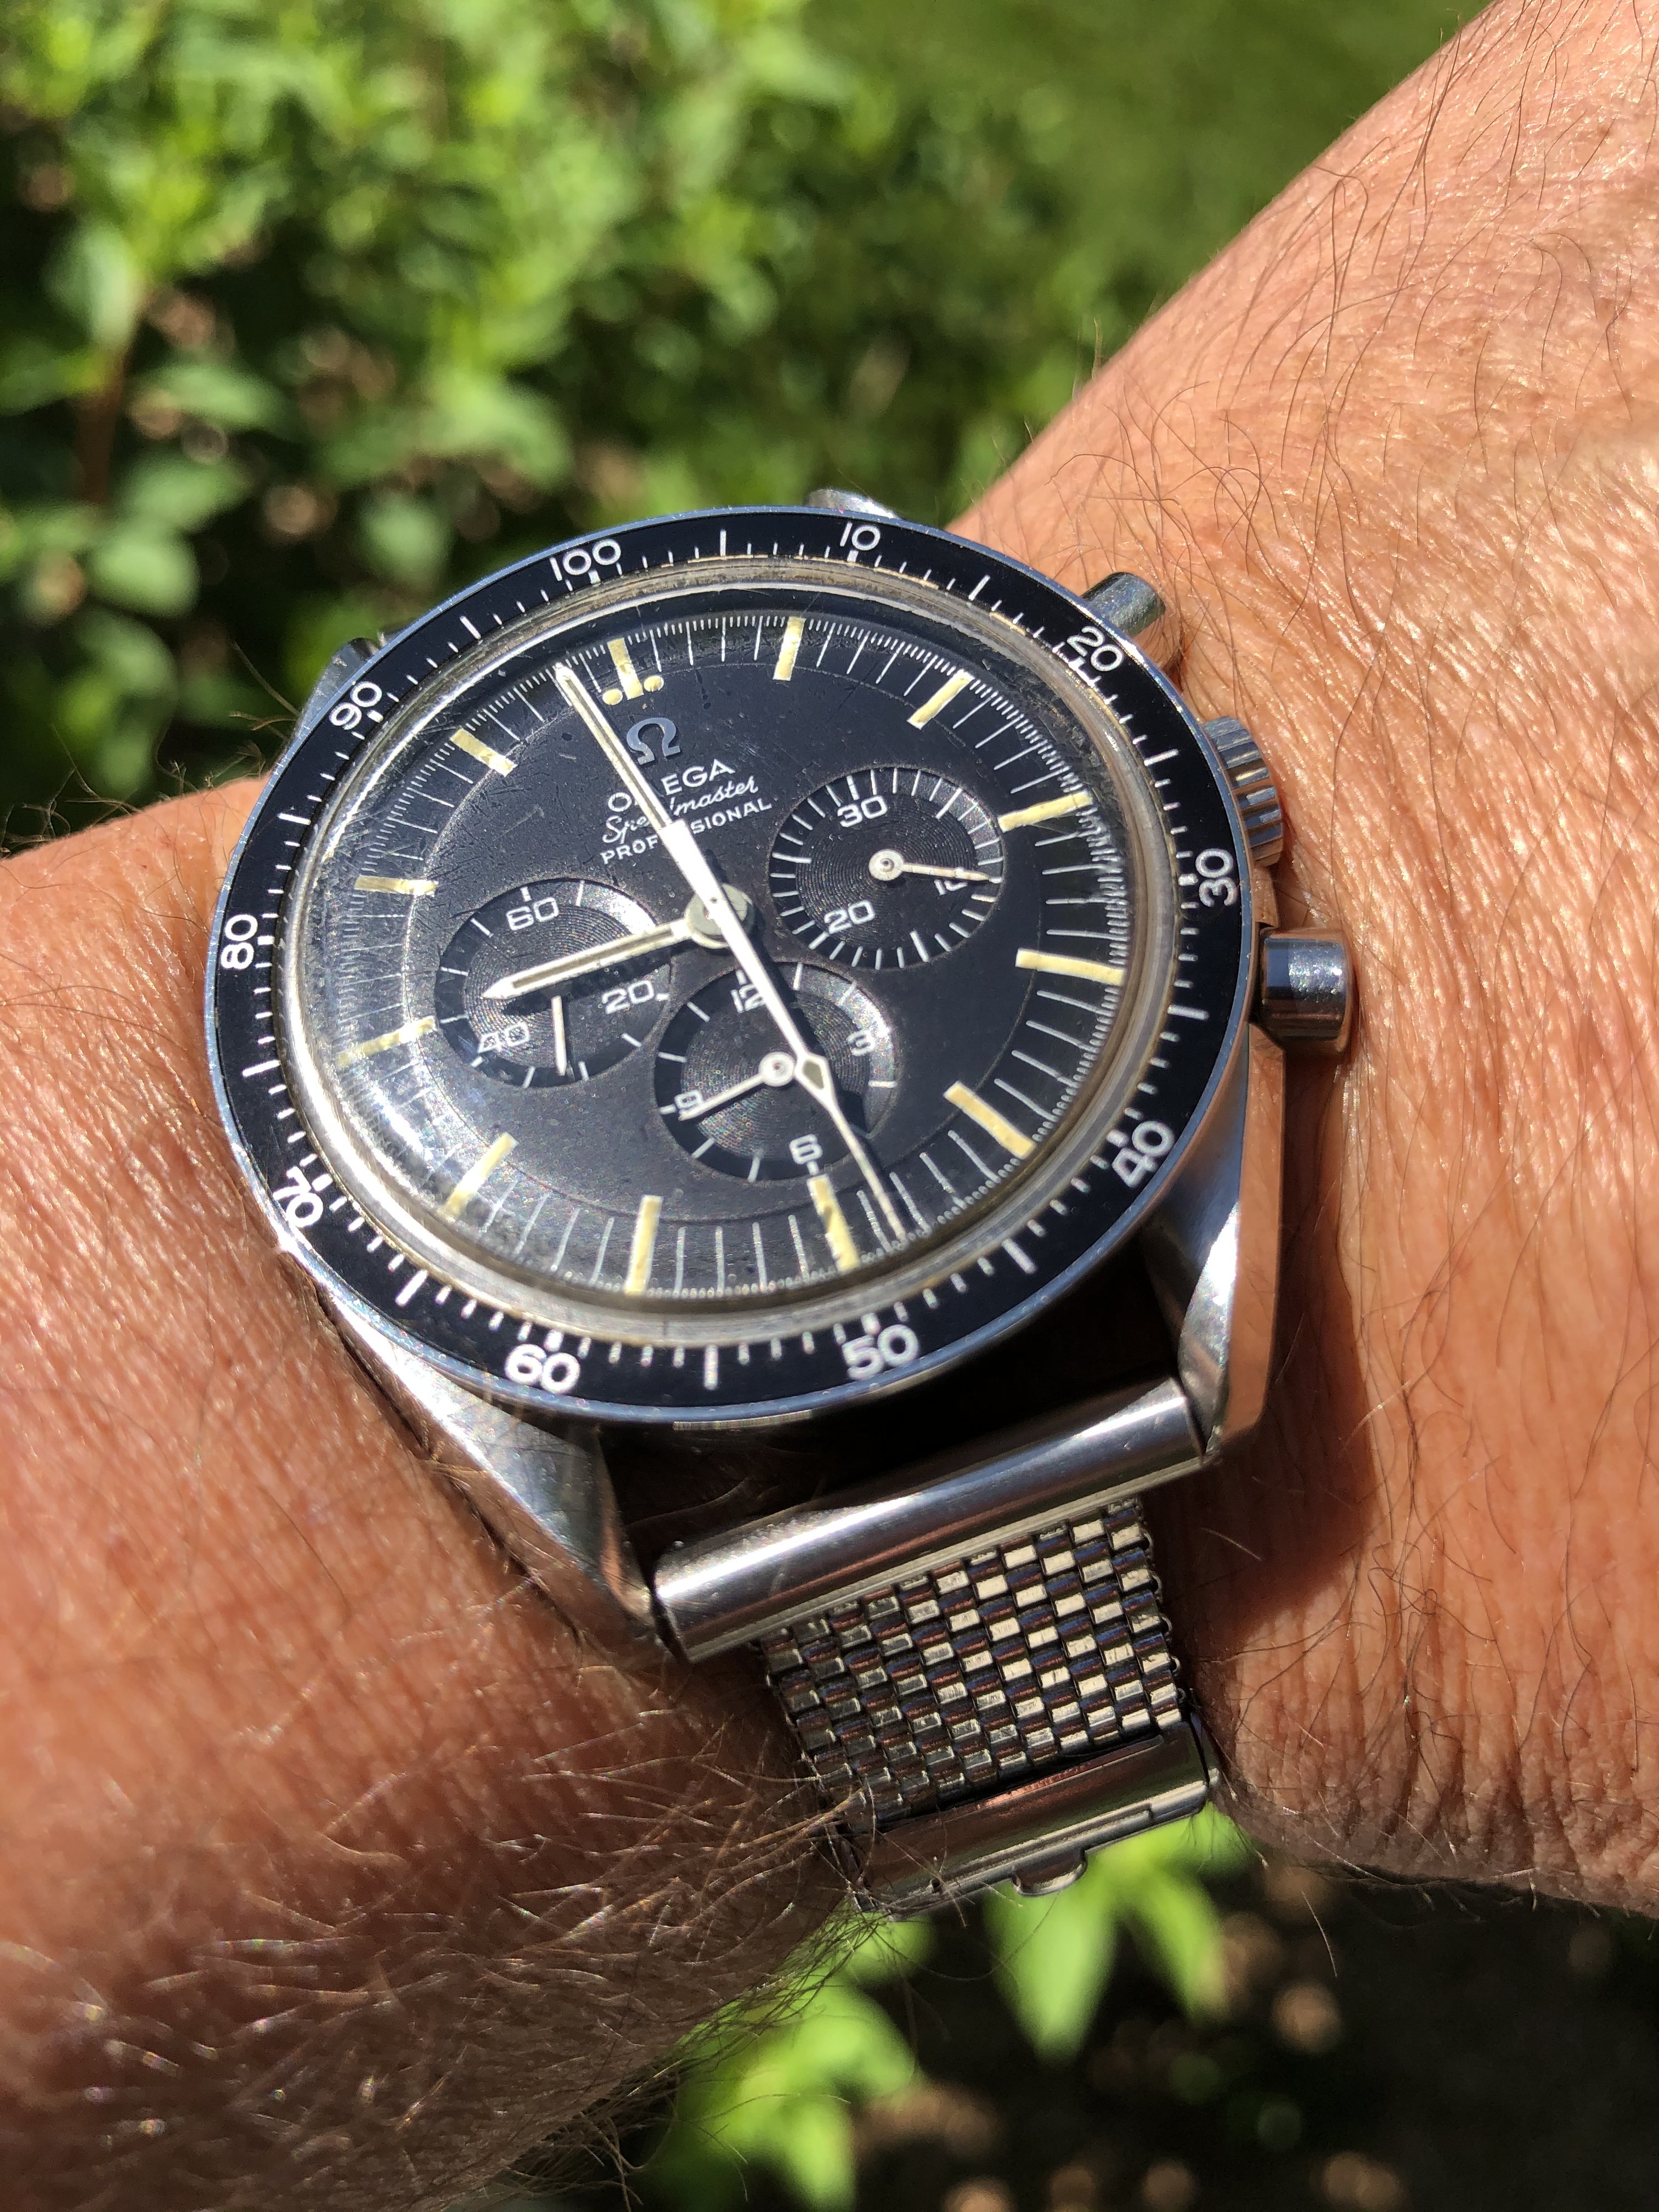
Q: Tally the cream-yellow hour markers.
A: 12